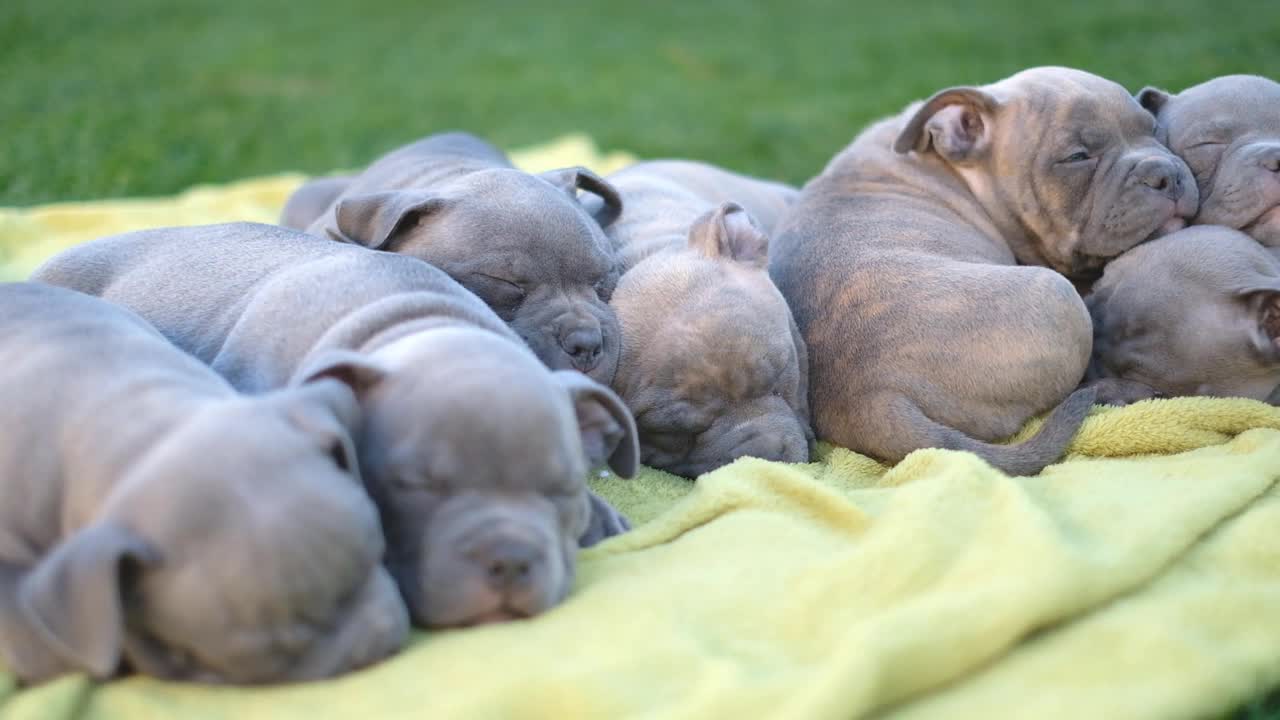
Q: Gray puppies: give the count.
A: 7